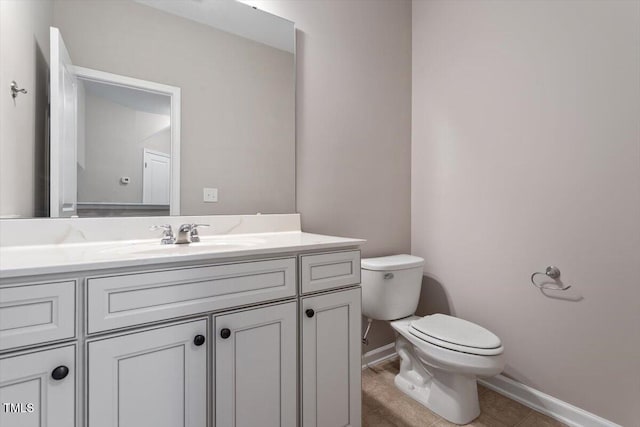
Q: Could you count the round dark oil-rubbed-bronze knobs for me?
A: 4